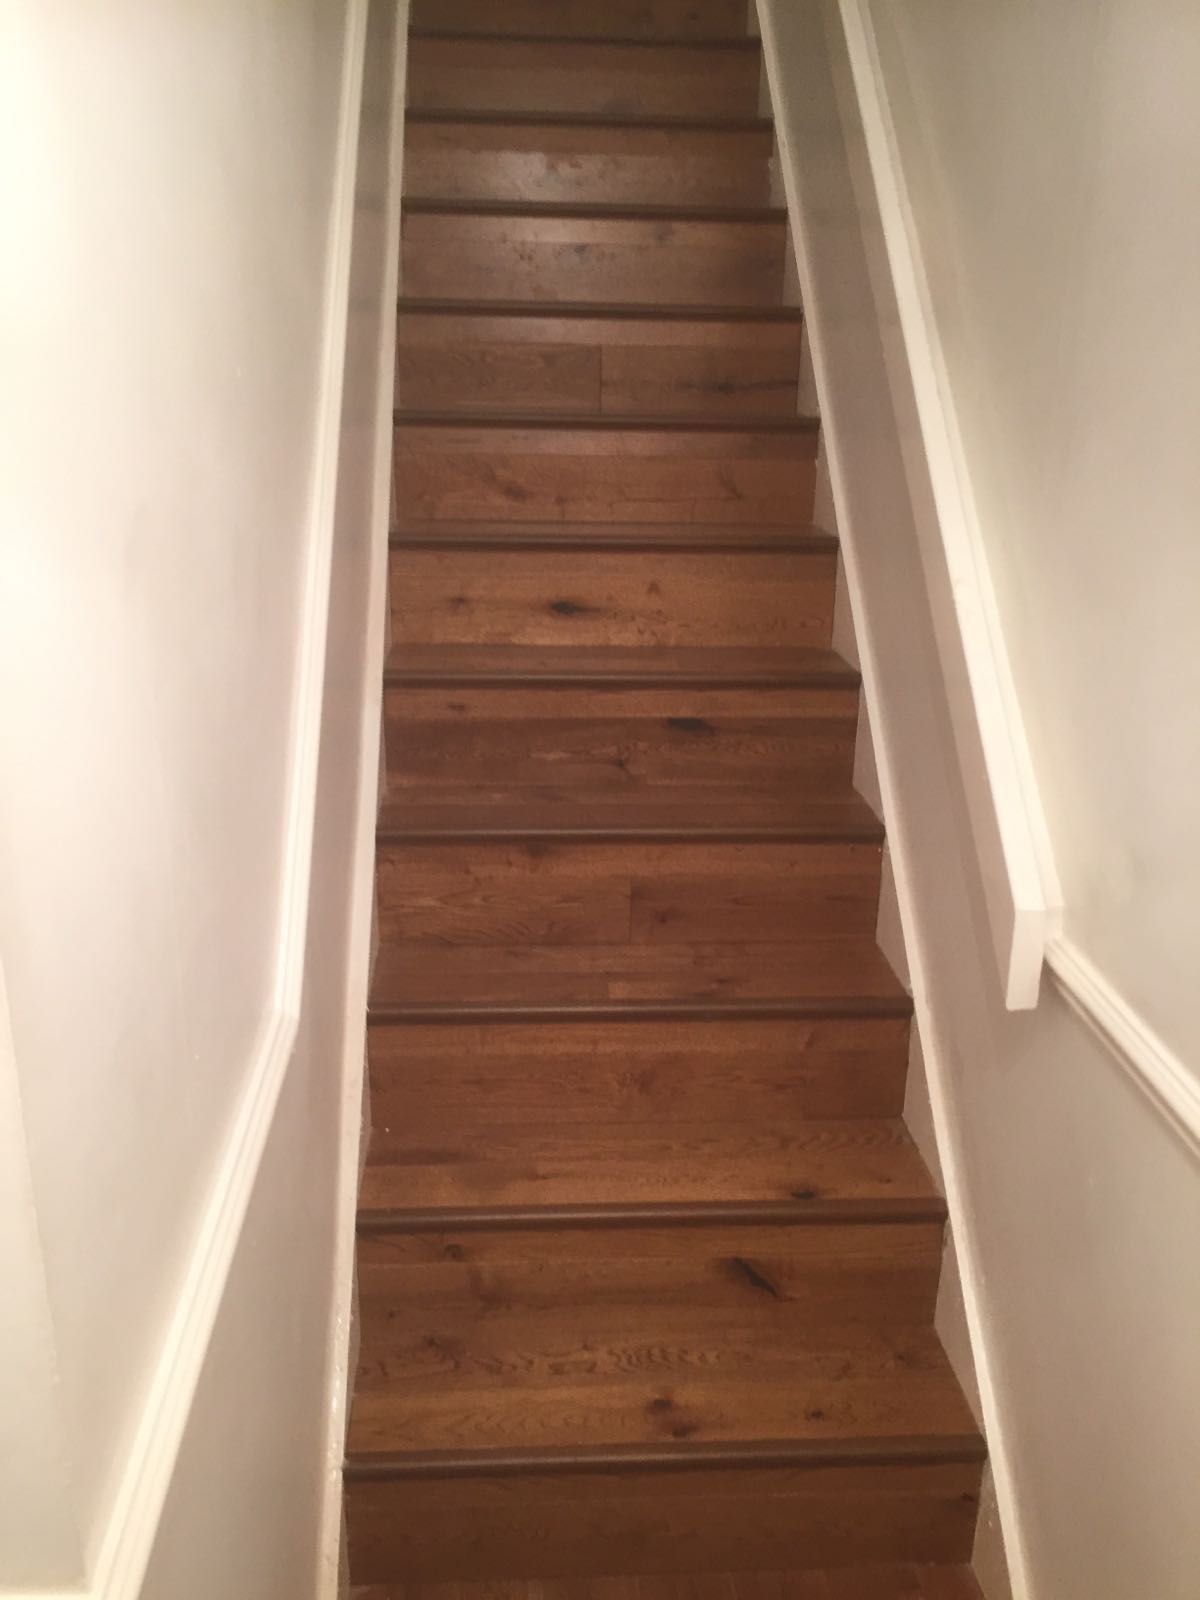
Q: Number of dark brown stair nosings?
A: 11